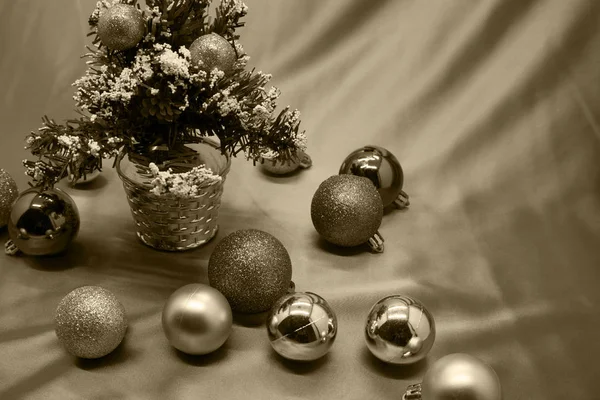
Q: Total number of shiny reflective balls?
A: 4